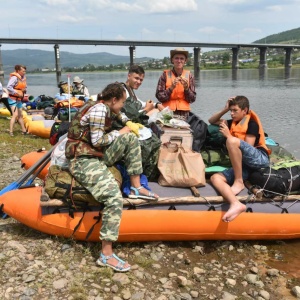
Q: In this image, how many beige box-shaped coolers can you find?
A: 1